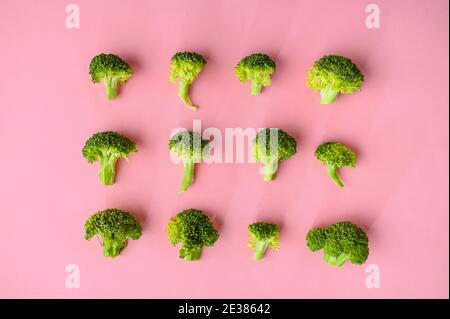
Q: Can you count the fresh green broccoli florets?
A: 12